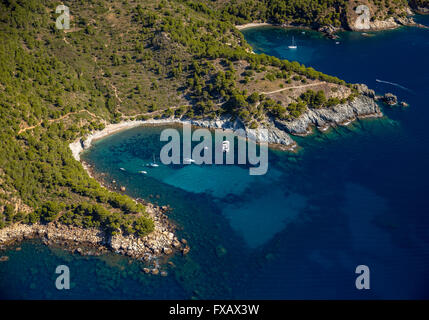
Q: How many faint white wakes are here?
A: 1